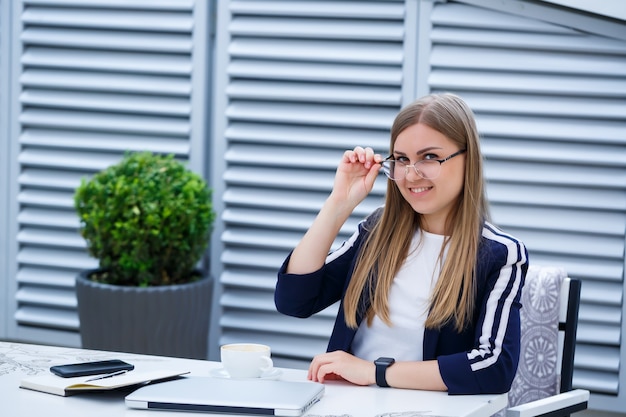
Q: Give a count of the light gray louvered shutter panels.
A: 3